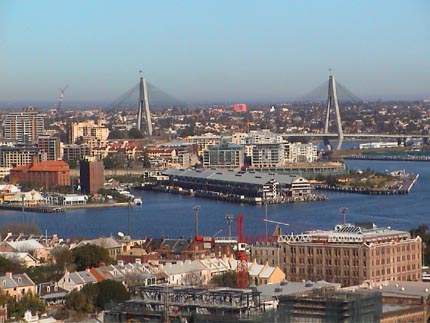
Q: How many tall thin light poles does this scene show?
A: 6